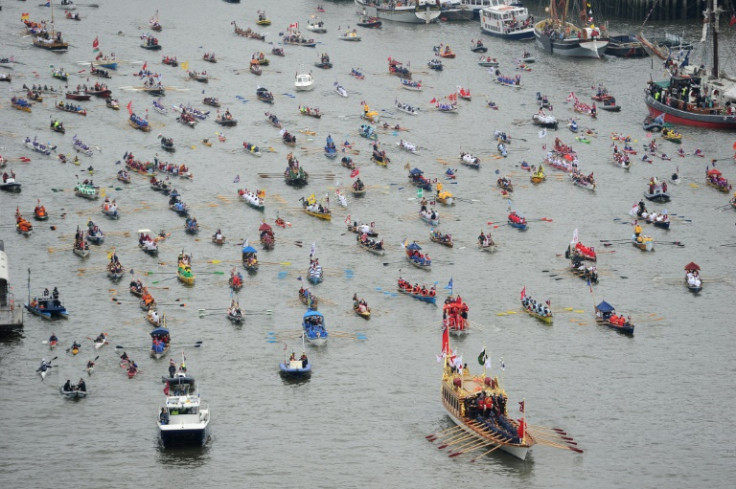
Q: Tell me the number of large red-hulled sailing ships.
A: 1